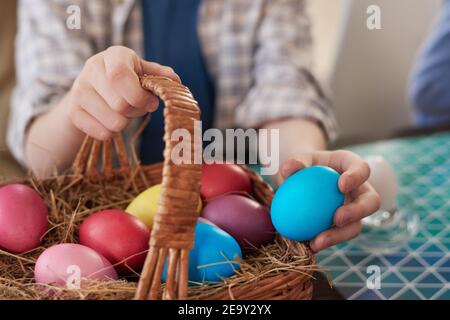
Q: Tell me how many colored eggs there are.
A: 8